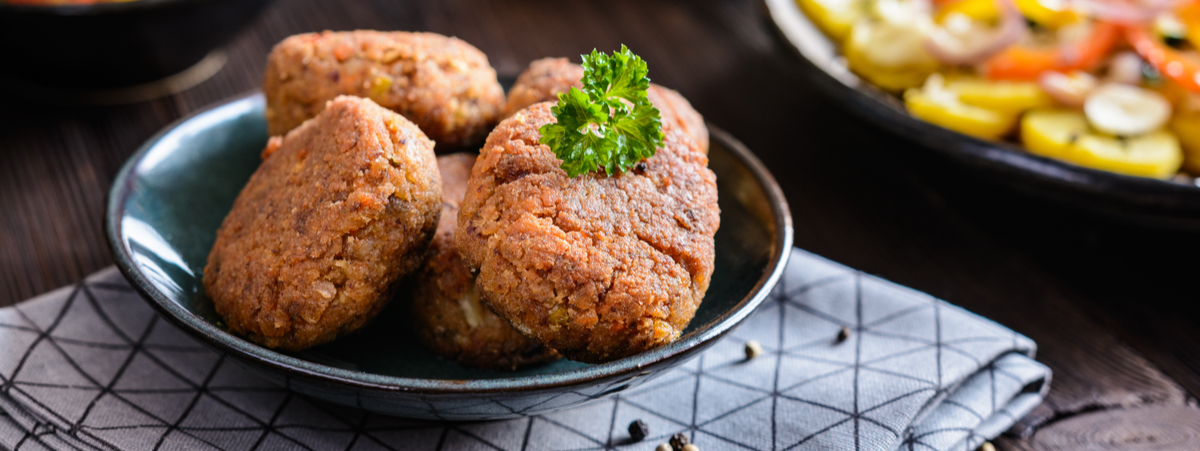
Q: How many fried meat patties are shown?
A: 5